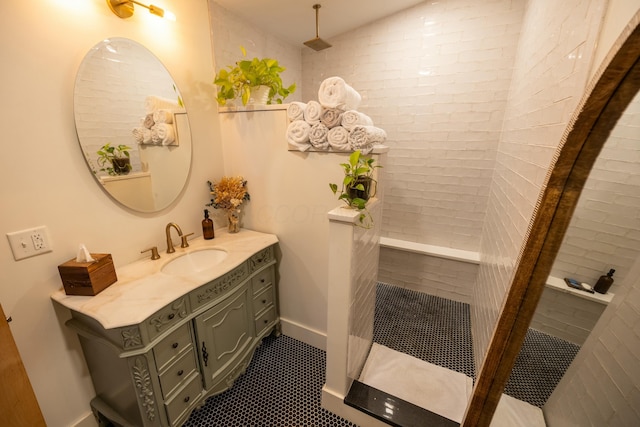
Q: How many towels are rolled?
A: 9